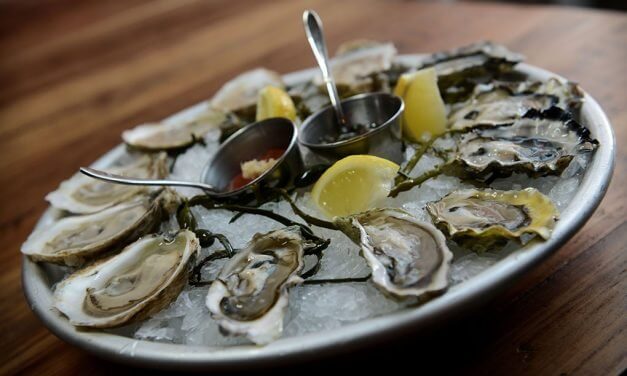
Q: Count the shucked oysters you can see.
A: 12